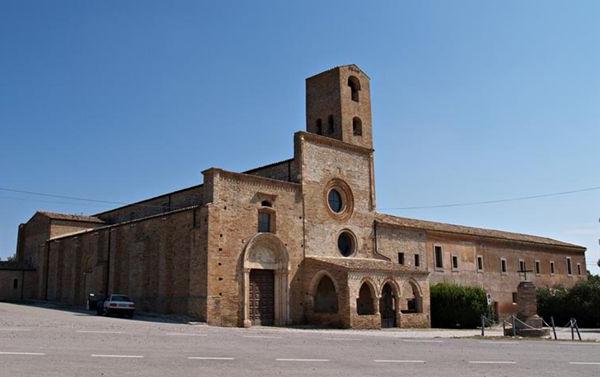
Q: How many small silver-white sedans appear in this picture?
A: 1